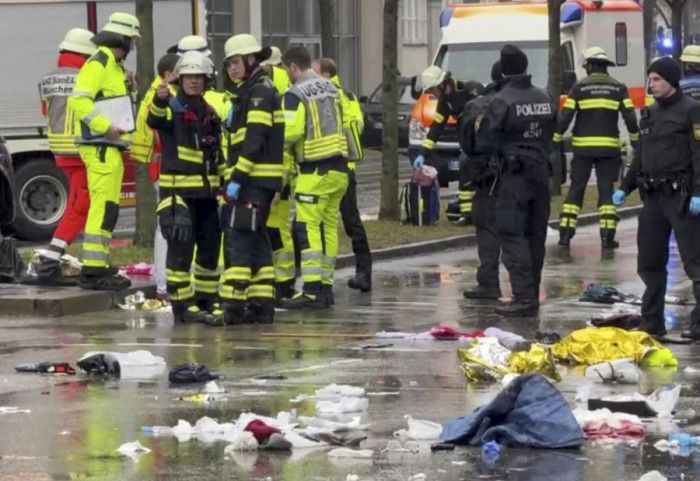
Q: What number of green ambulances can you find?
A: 0